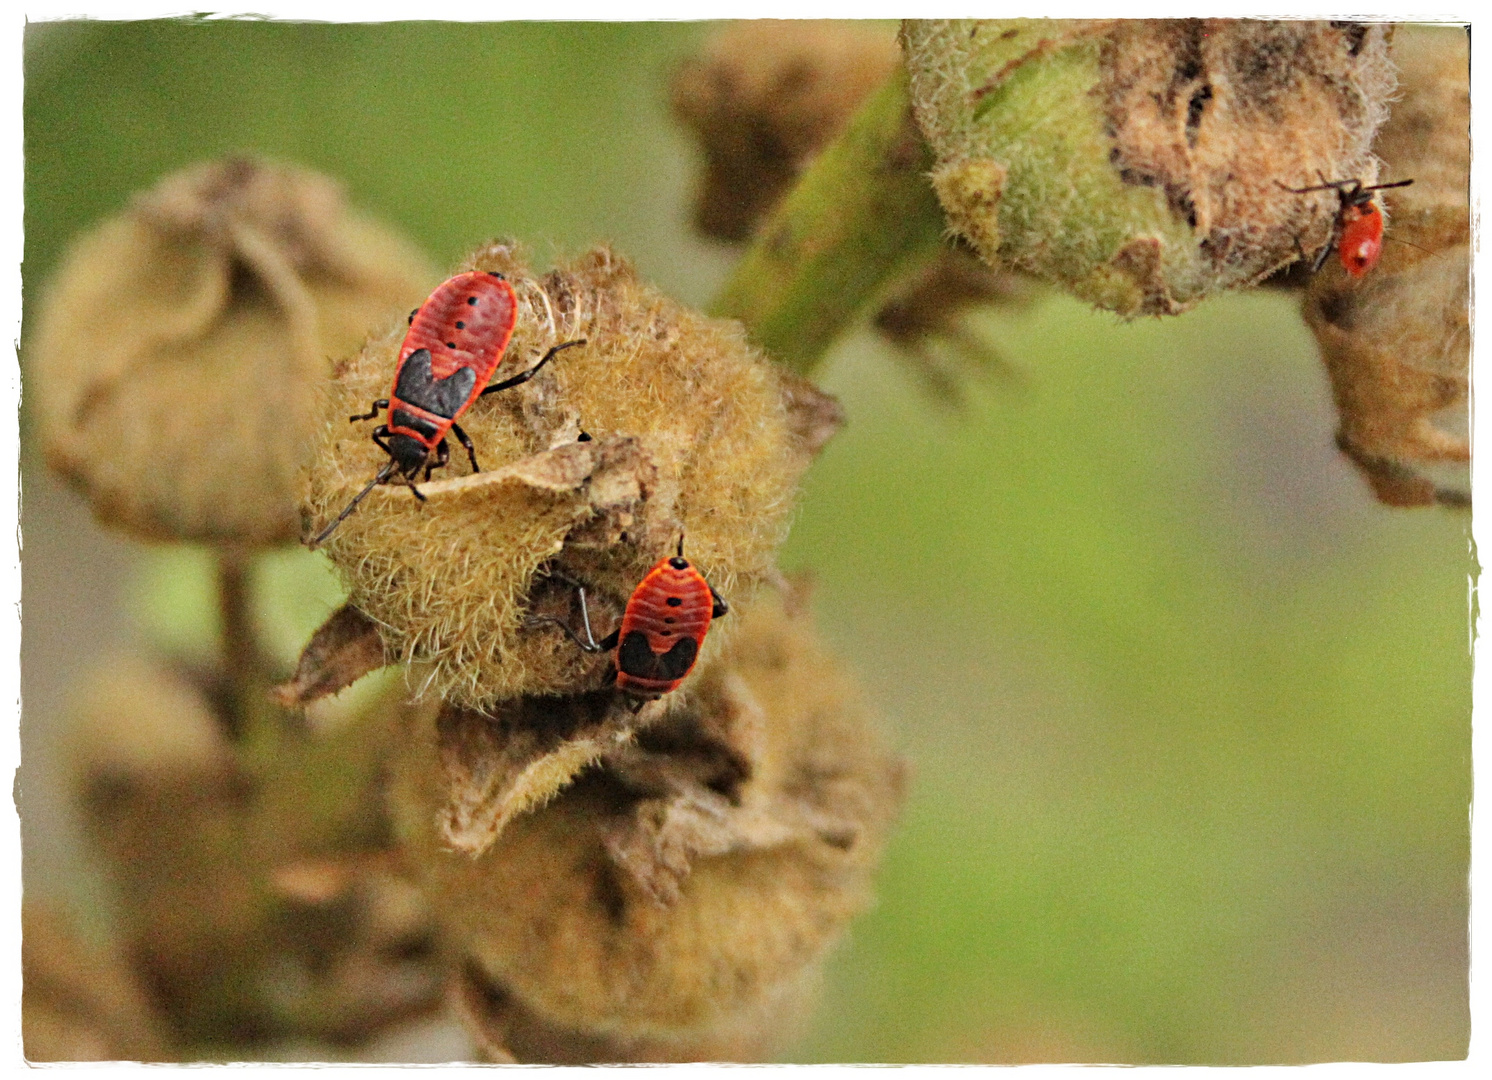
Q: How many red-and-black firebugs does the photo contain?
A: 3